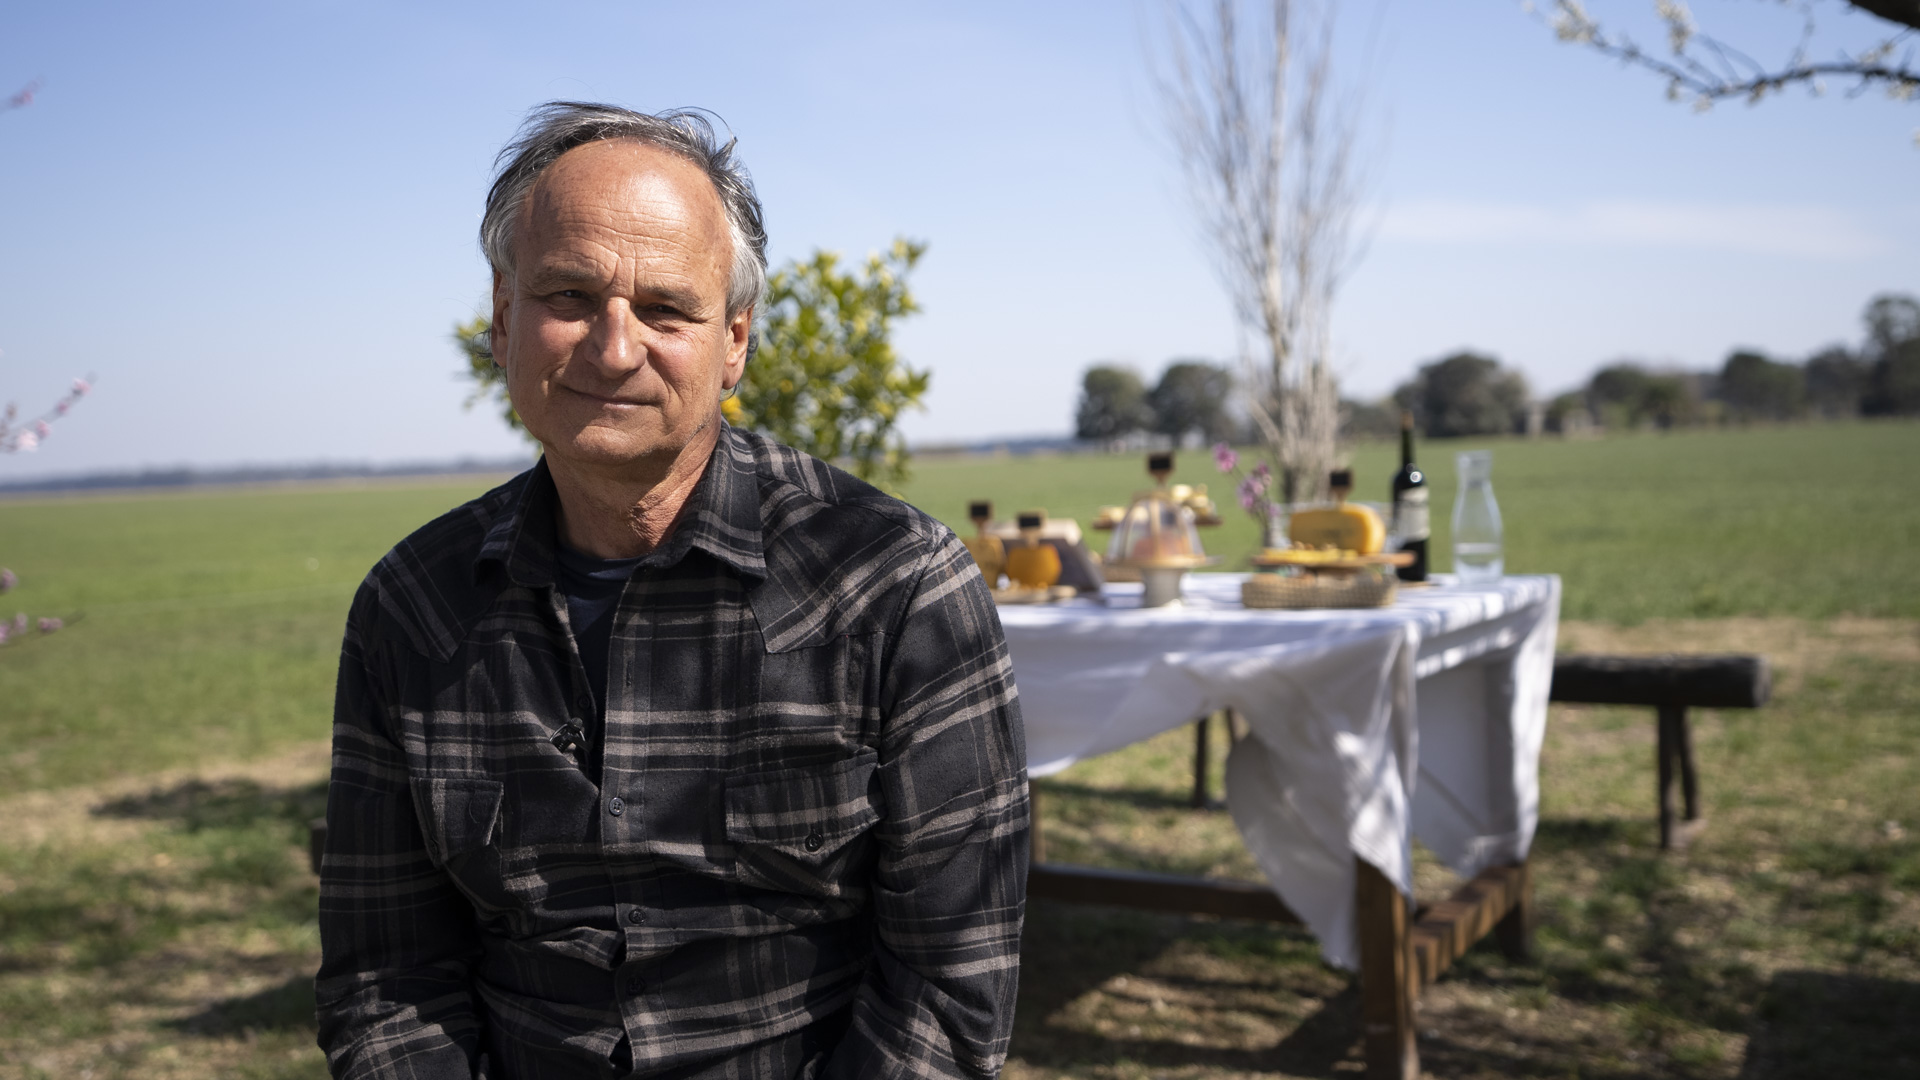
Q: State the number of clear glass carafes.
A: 1